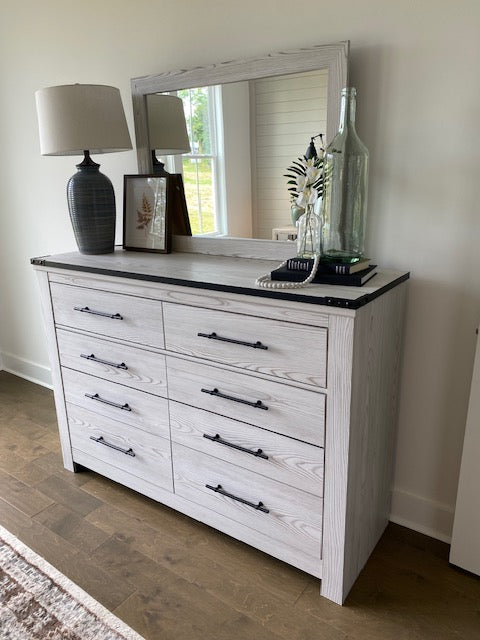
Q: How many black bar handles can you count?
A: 8